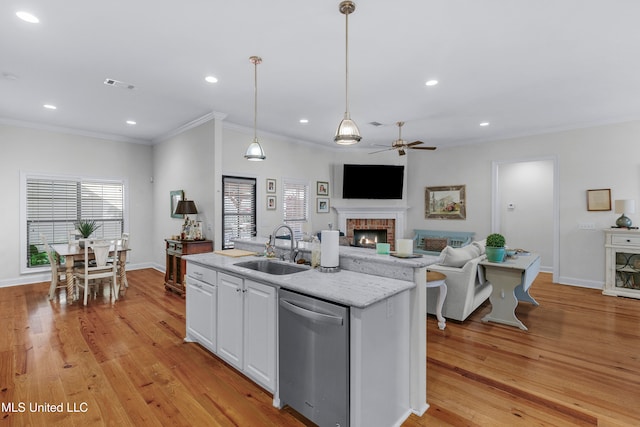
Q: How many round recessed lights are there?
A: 7